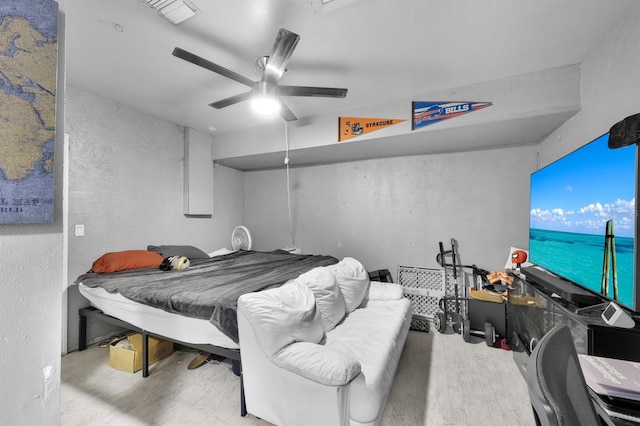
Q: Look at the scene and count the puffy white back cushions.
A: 3